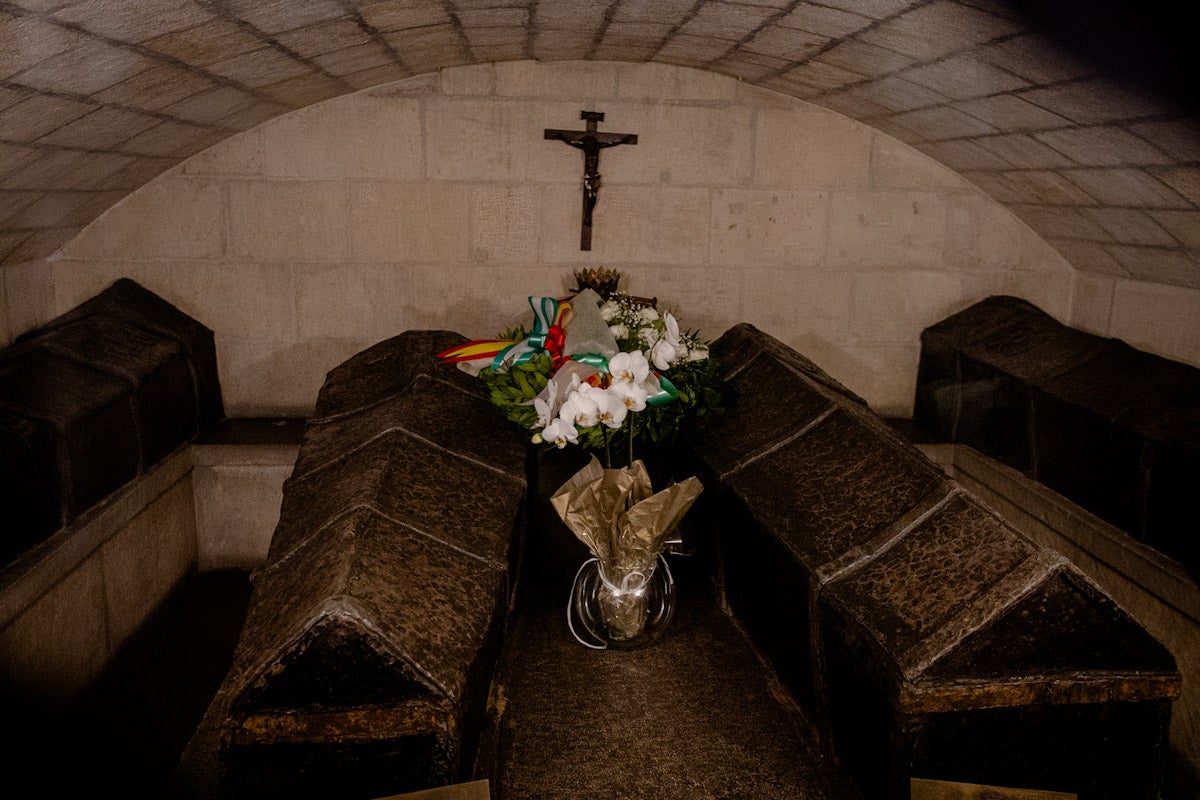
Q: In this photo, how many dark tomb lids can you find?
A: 4